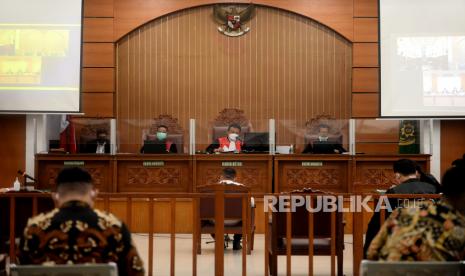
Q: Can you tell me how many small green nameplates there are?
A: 4